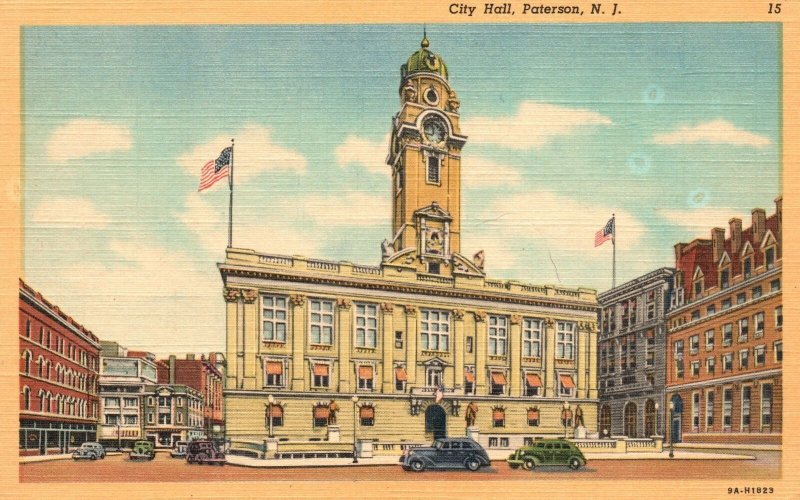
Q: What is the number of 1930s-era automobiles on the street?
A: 6